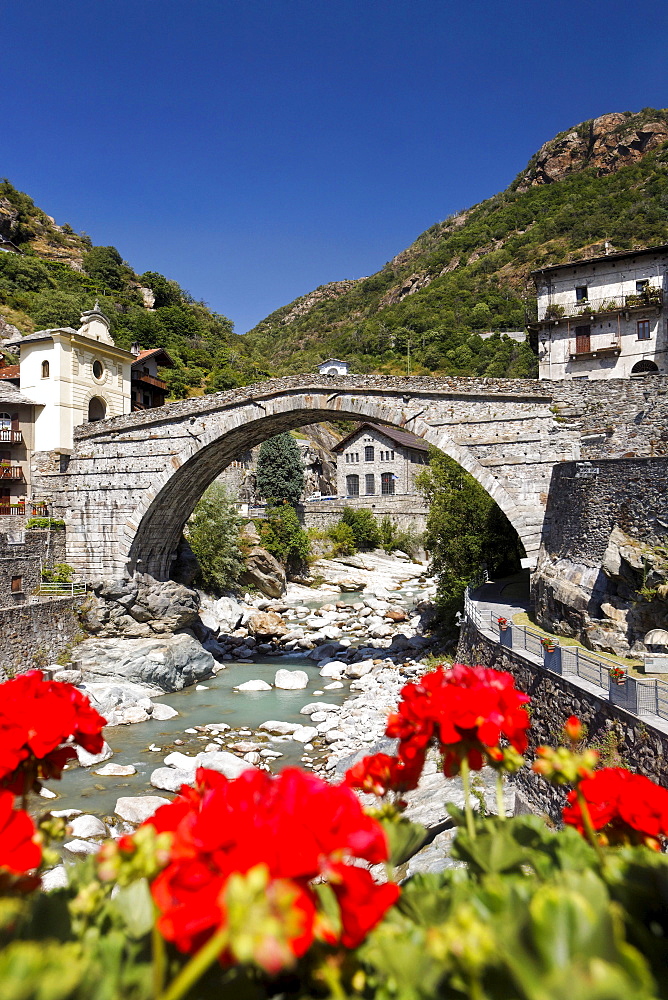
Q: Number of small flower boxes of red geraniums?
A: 3